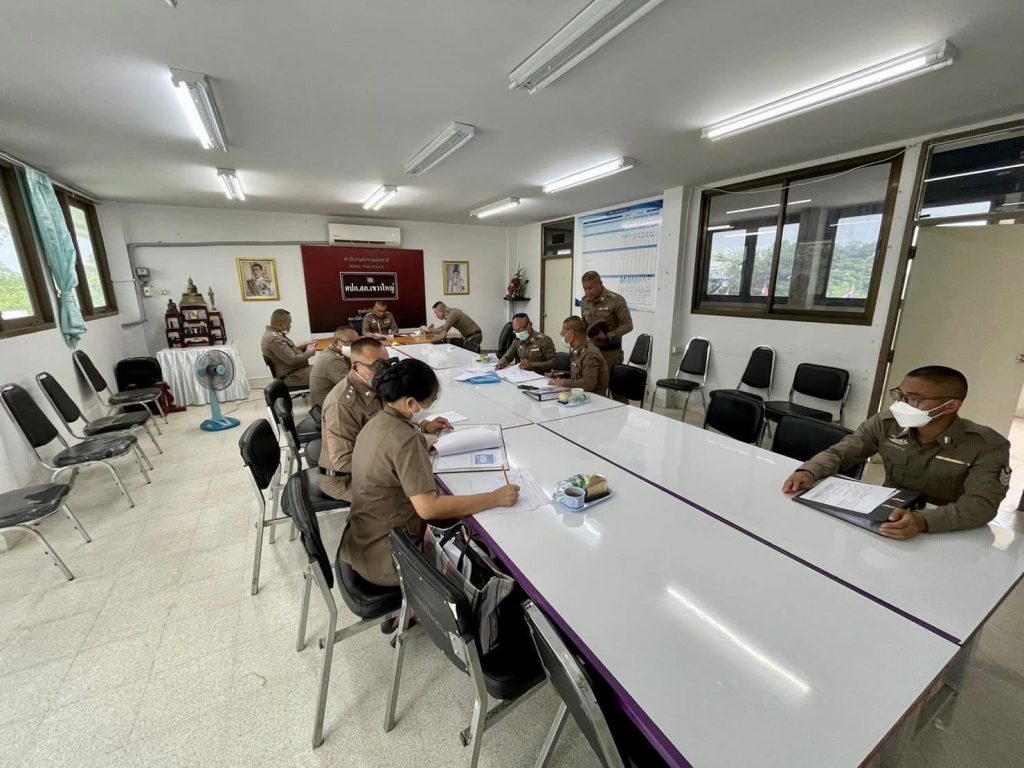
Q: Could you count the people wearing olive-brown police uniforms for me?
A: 10